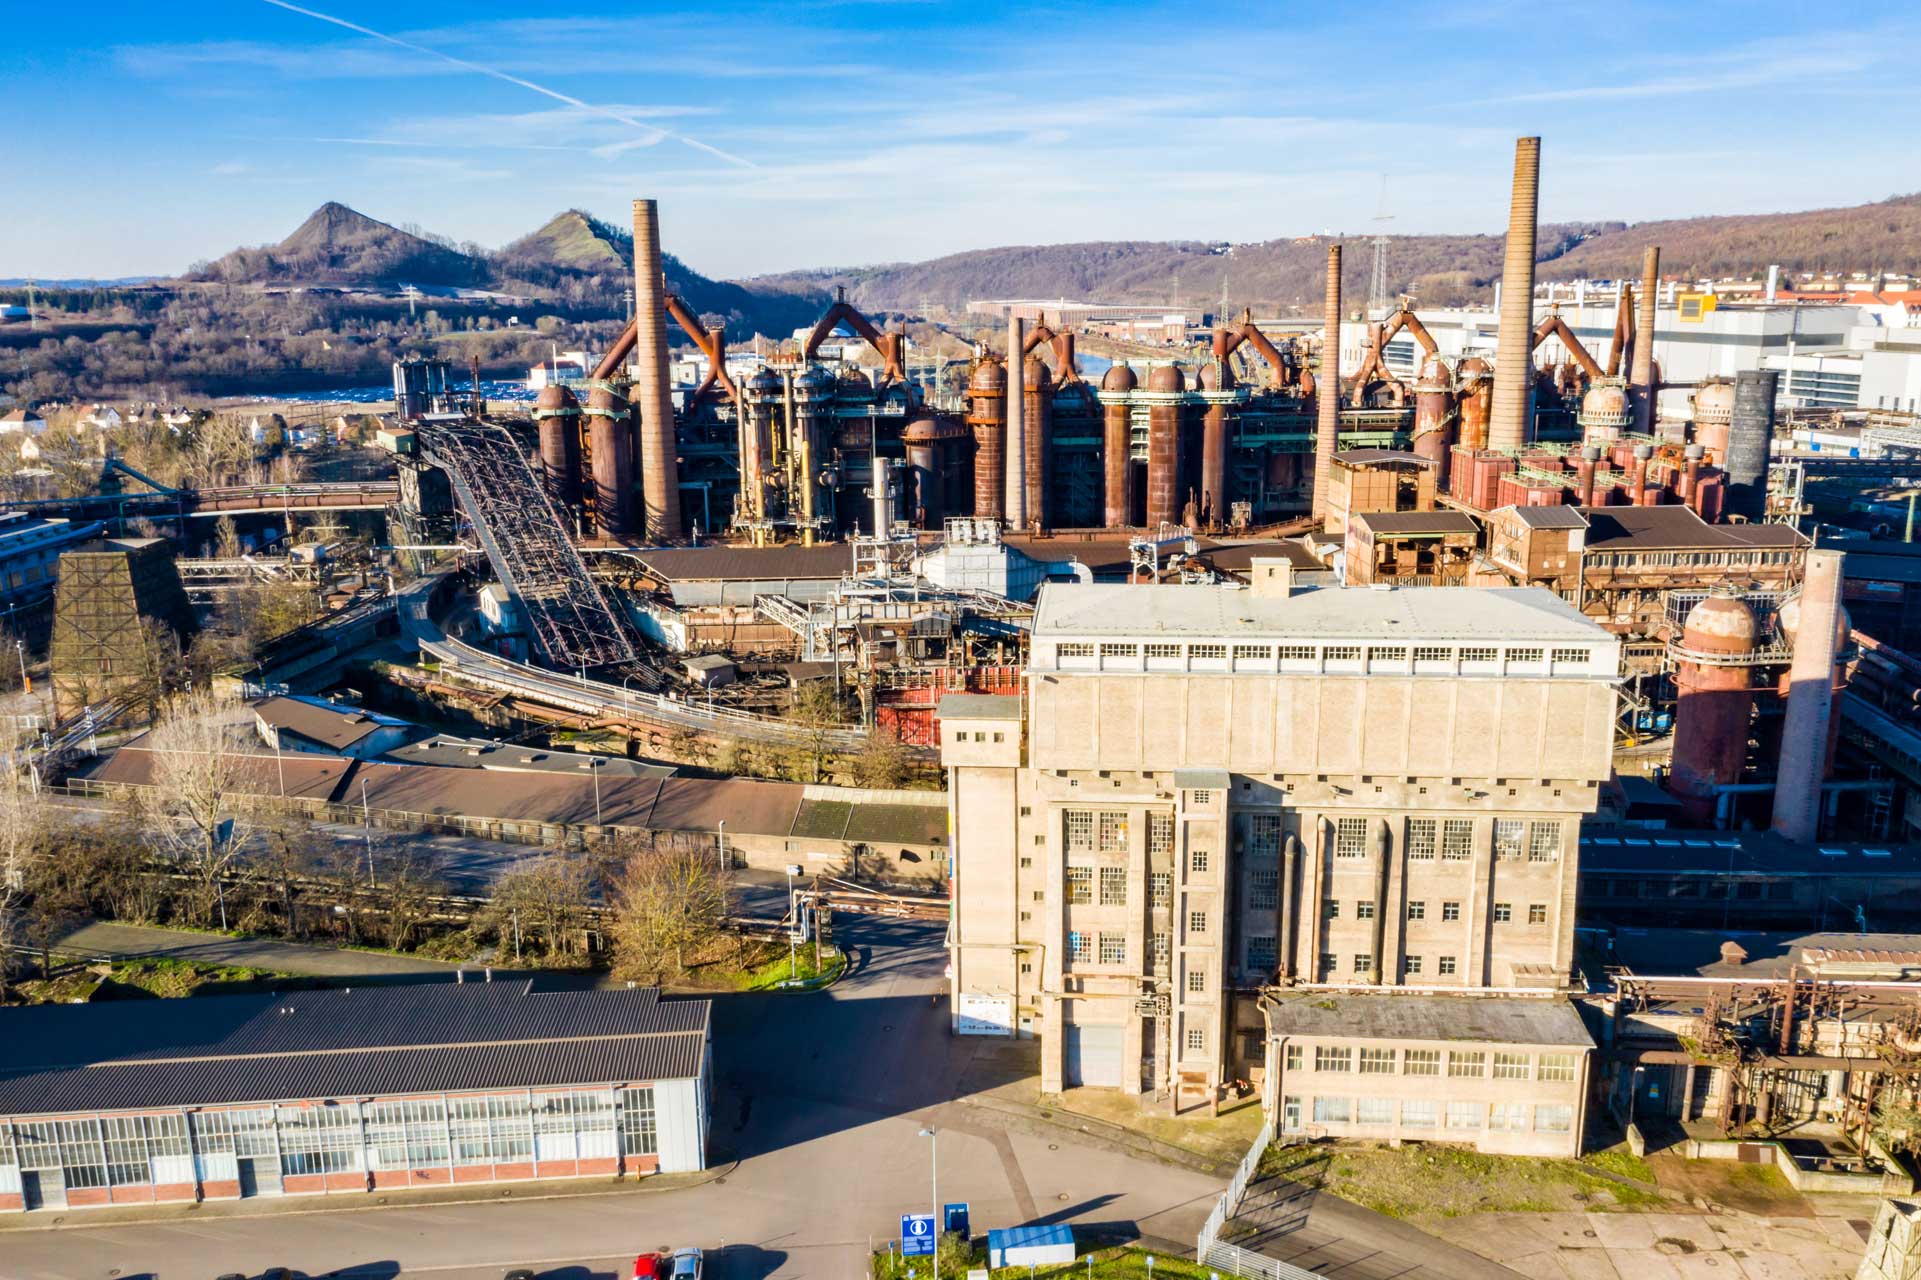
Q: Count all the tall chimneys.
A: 6